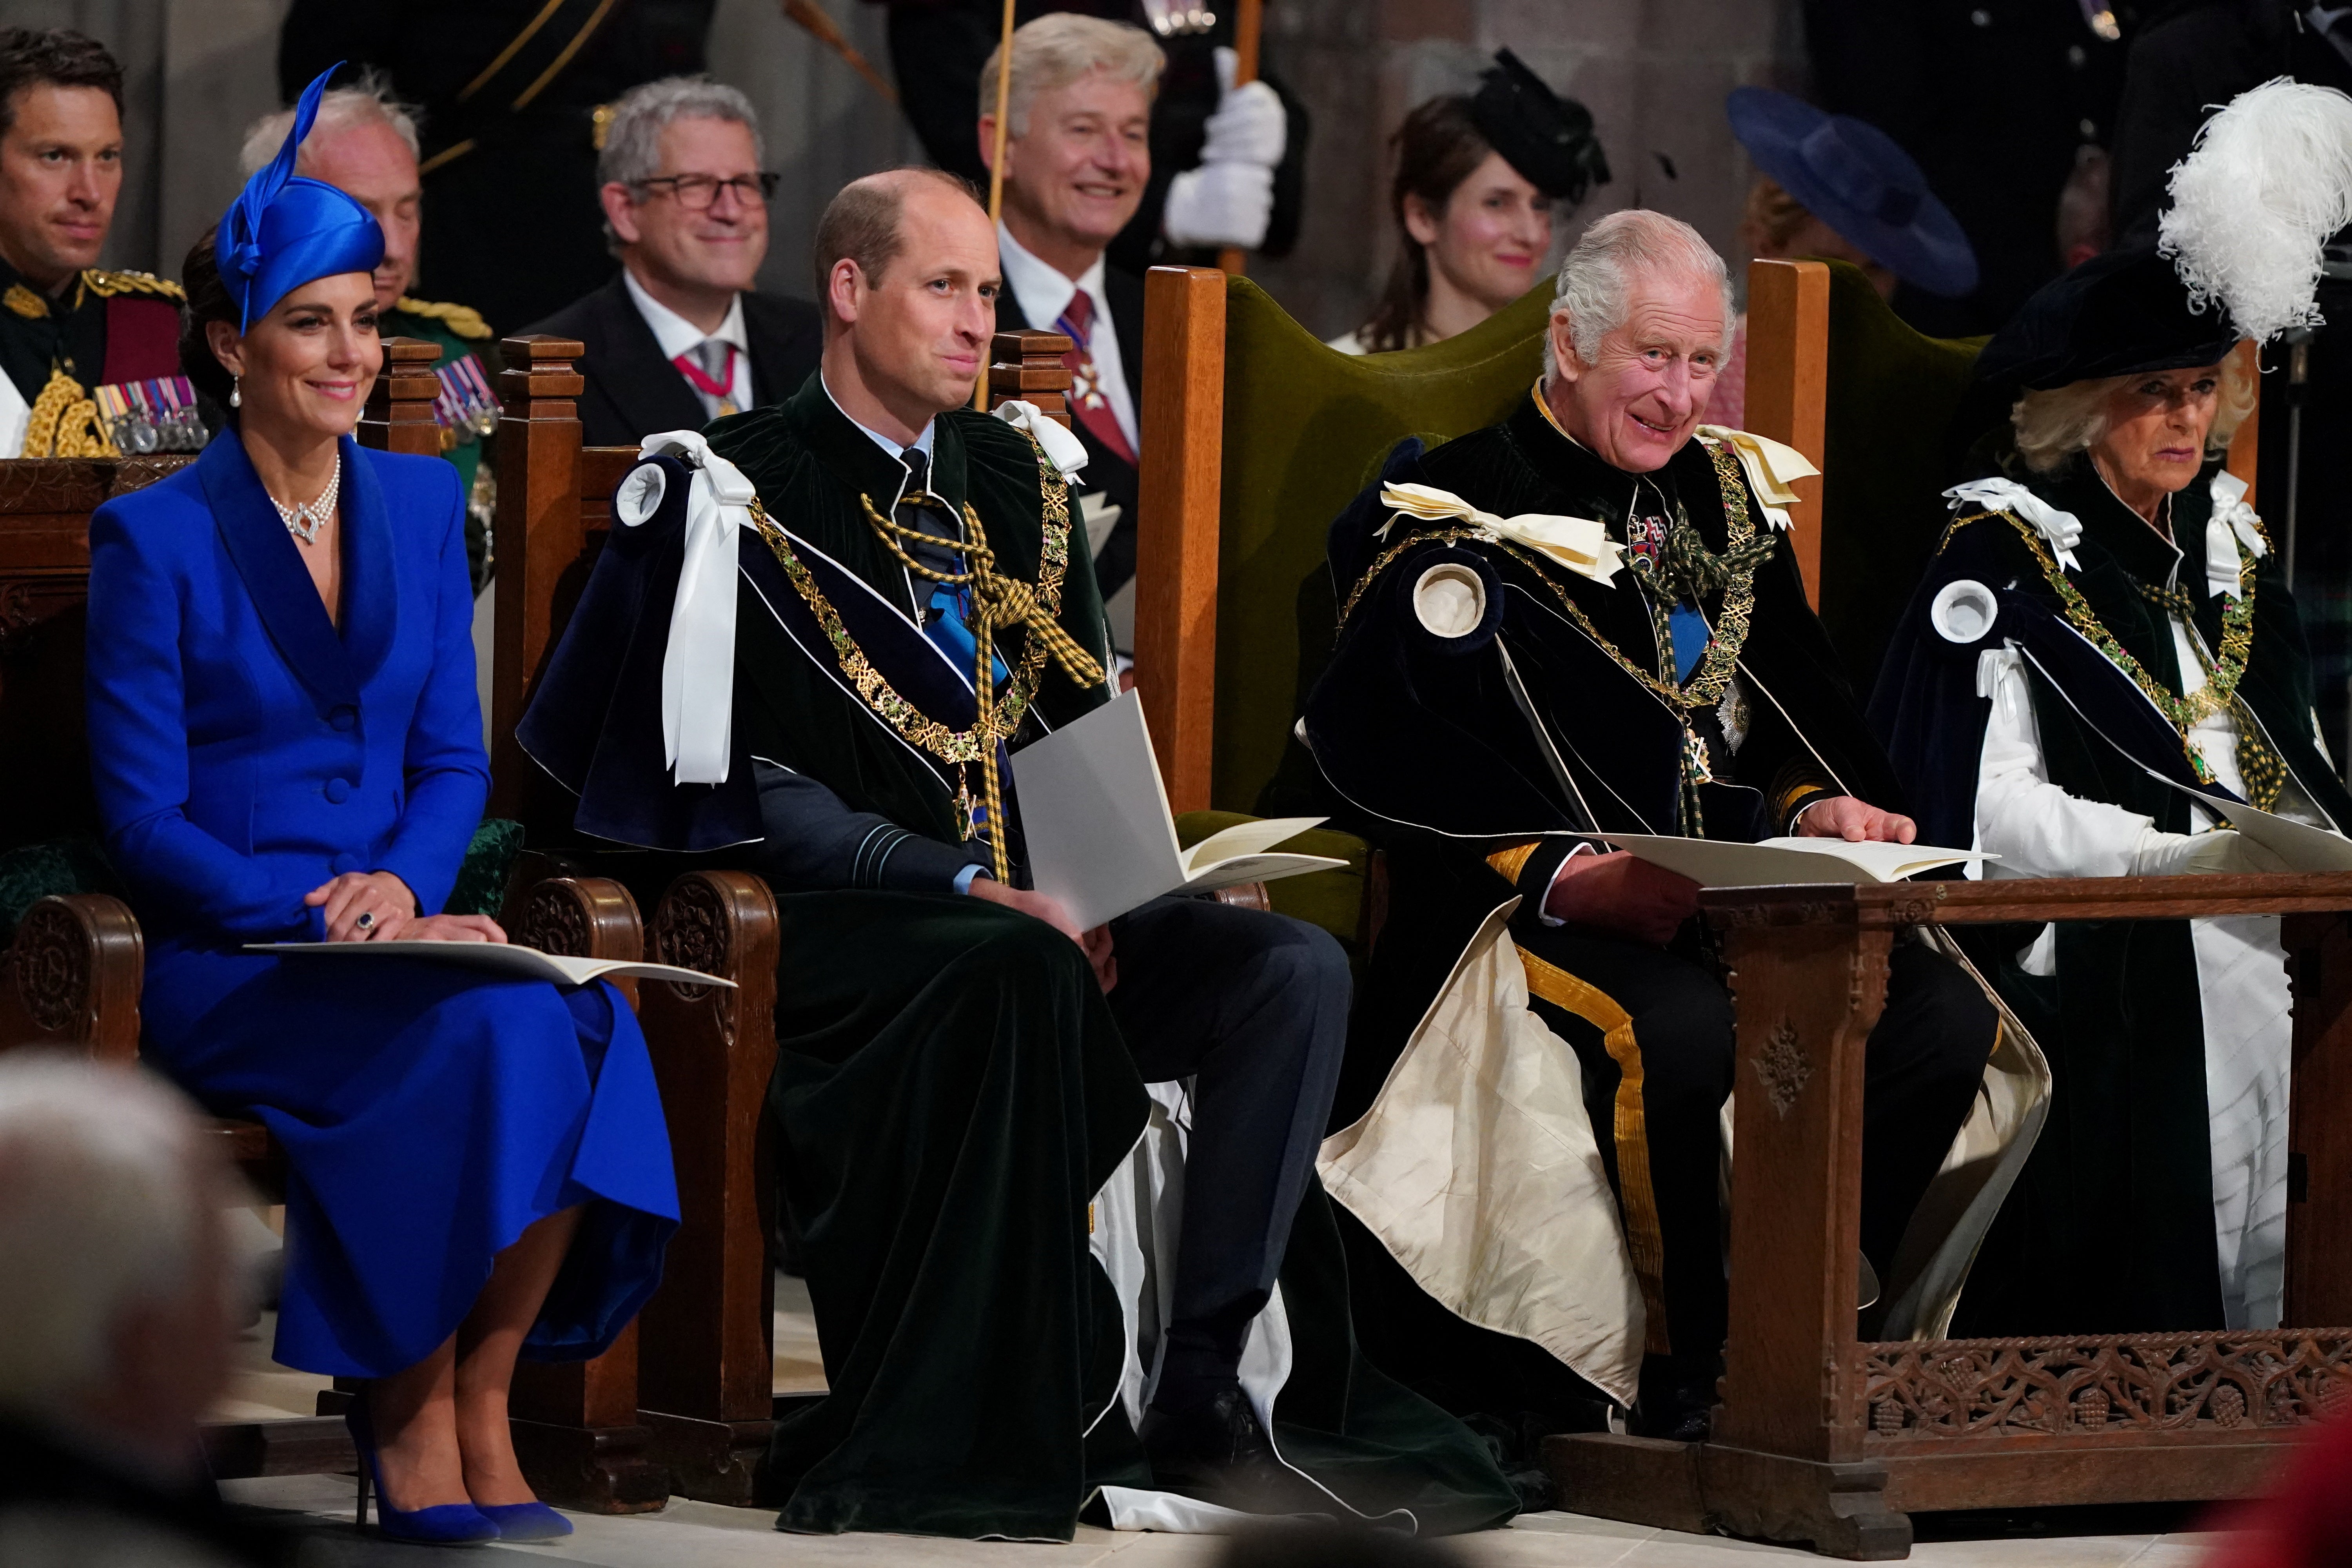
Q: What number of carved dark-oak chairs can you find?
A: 2